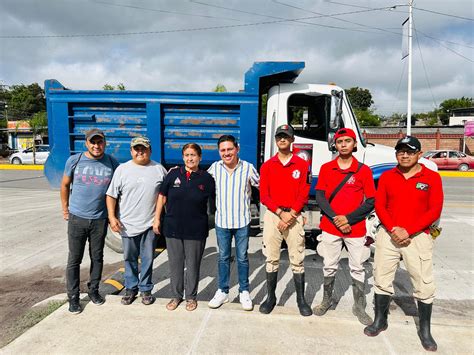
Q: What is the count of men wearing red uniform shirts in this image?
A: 3